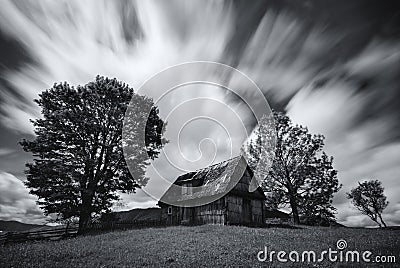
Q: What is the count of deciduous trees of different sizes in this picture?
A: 3